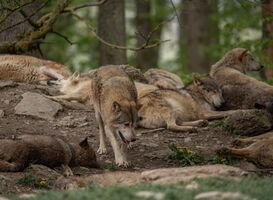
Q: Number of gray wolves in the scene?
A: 7